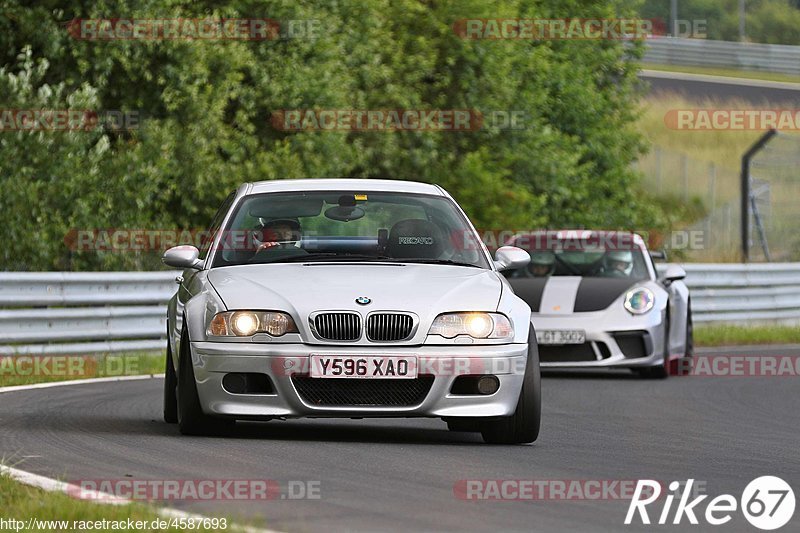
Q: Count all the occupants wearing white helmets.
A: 2